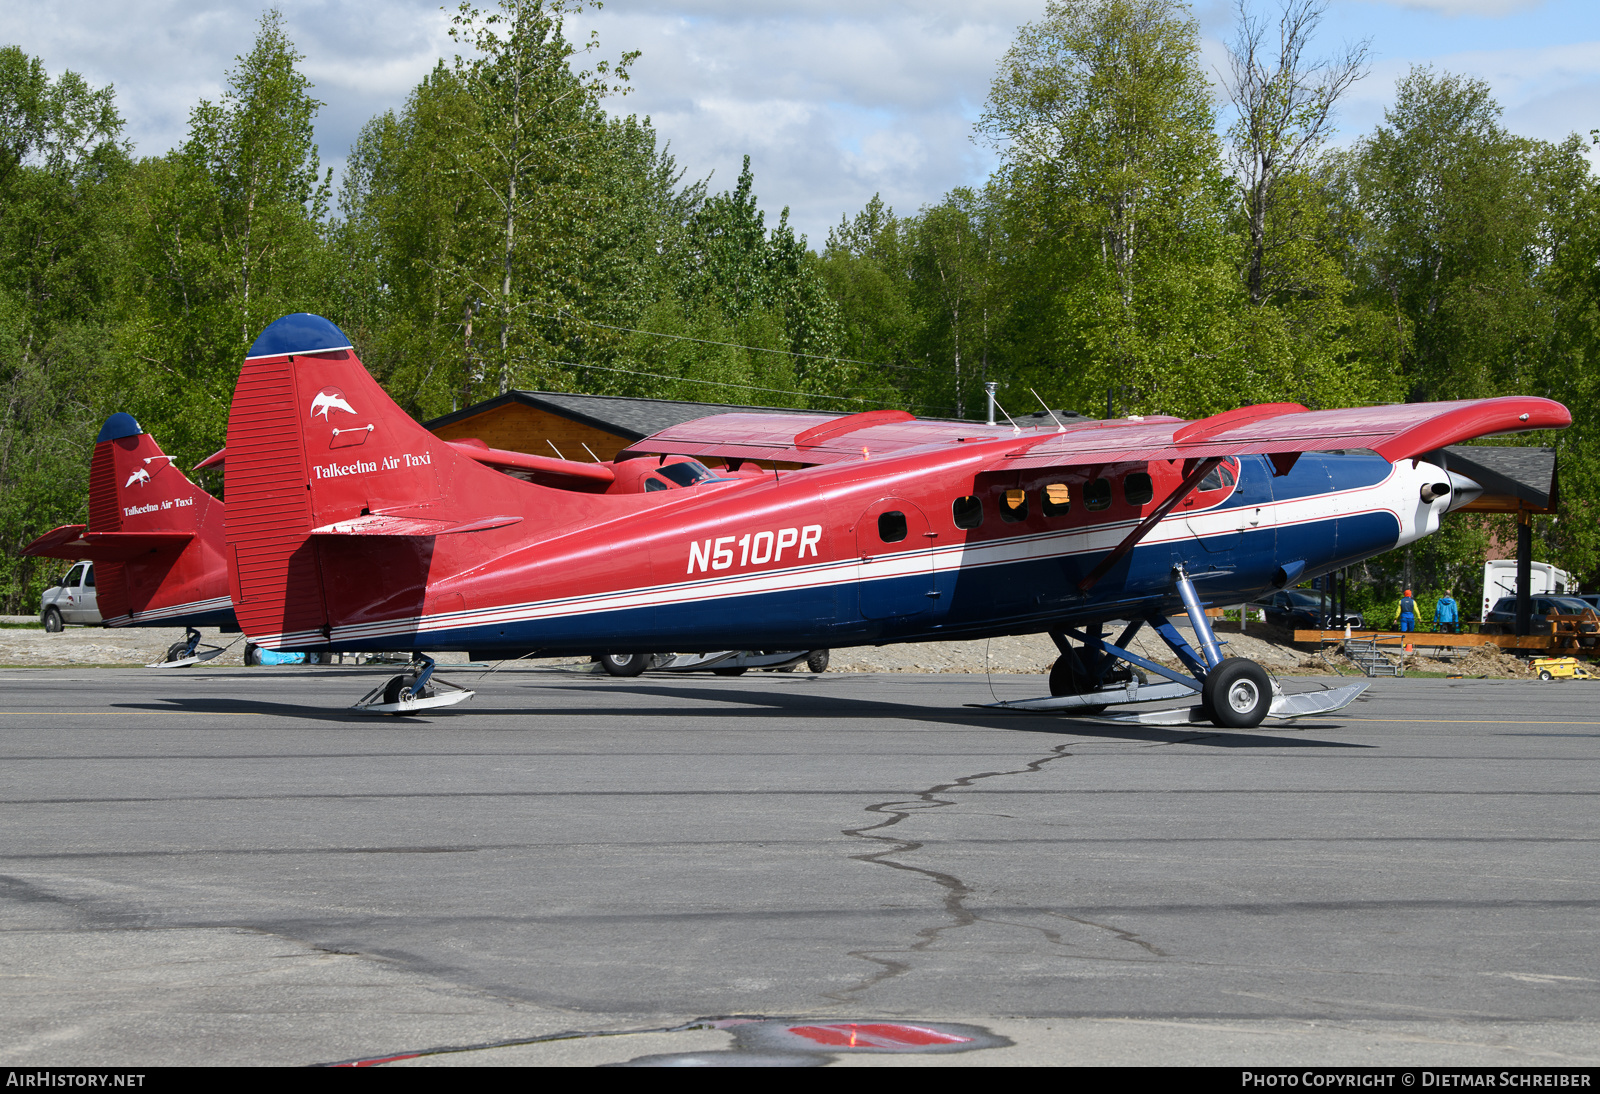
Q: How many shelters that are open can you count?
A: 1